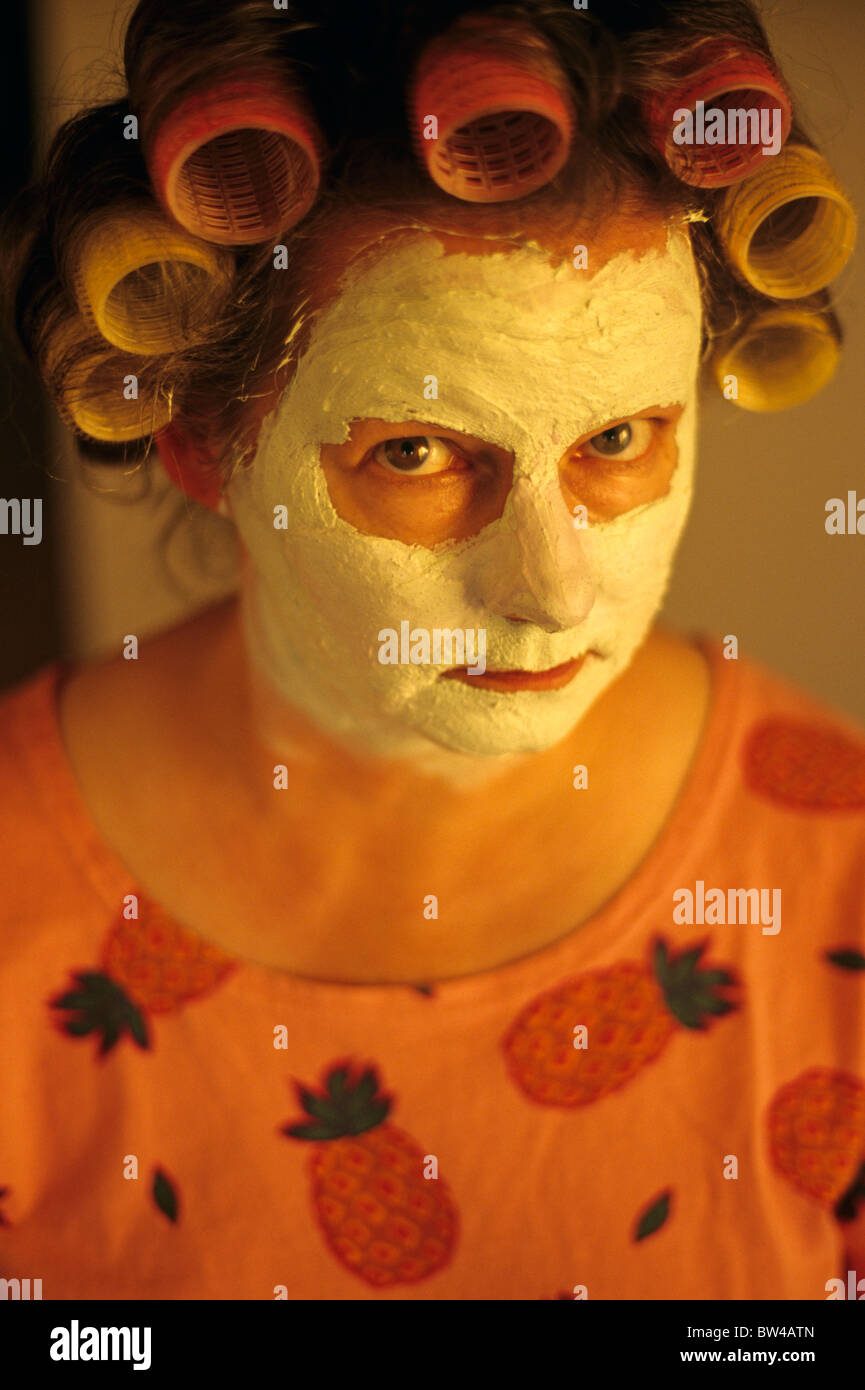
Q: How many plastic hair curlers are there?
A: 7